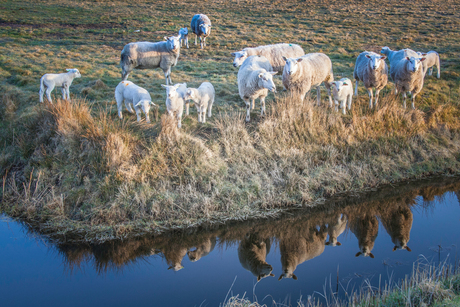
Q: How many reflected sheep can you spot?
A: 7